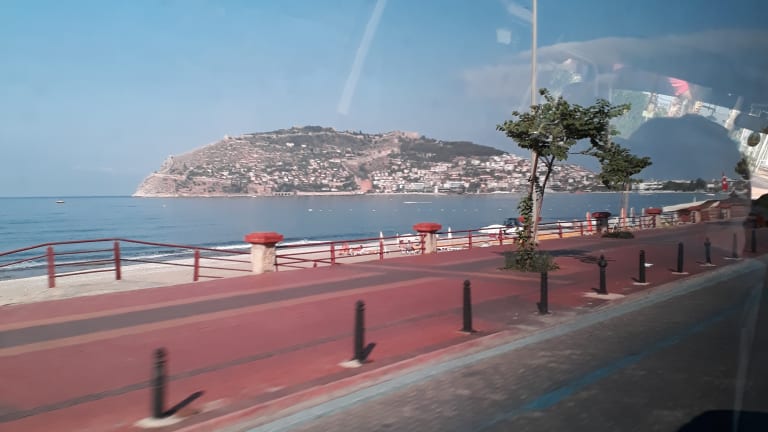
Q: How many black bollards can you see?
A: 10